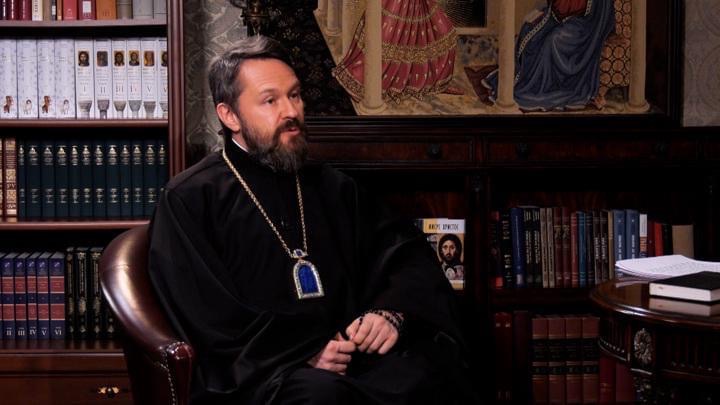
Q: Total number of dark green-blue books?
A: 12